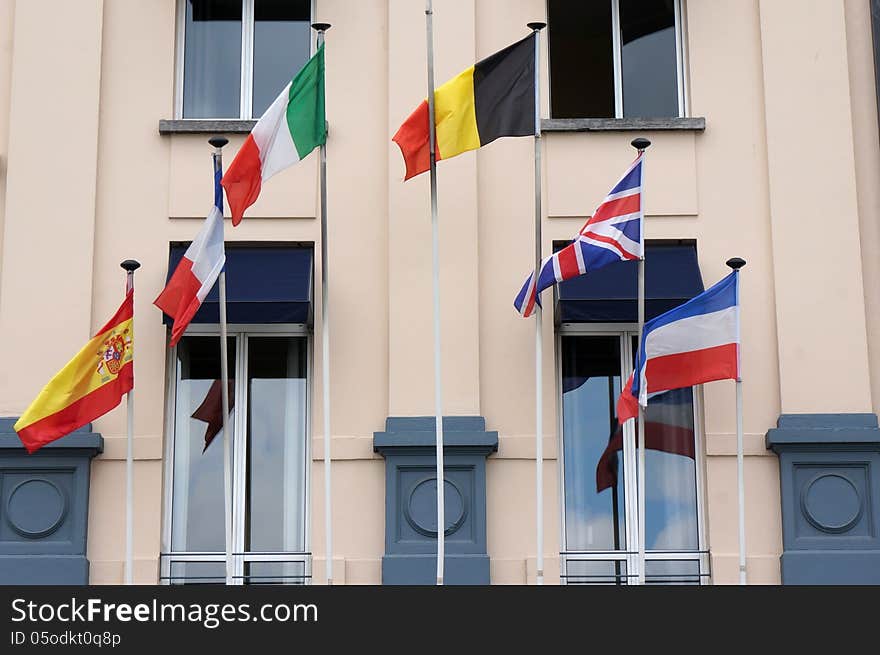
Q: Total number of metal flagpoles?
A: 7